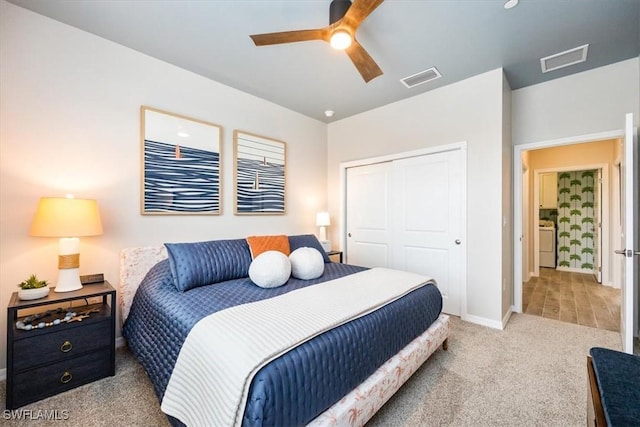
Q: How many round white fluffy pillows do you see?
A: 2